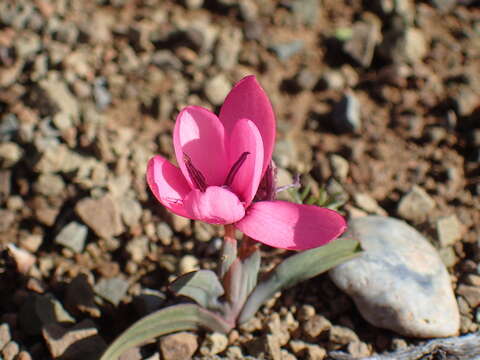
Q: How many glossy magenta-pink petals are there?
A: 6